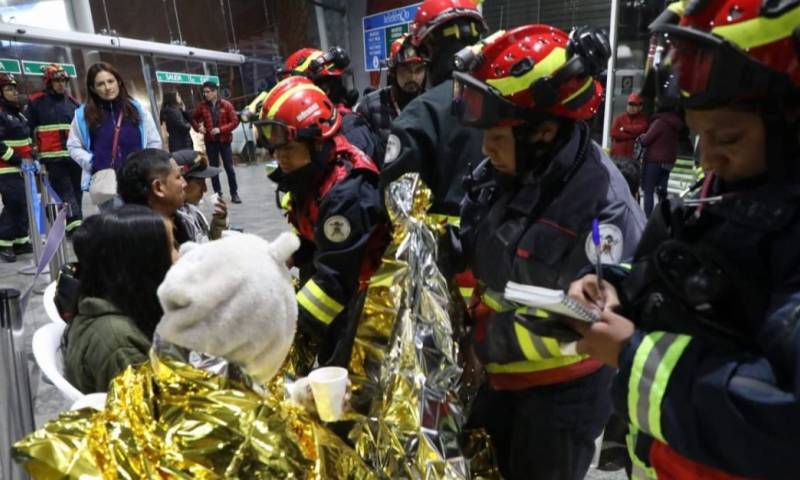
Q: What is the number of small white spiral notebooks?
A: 1